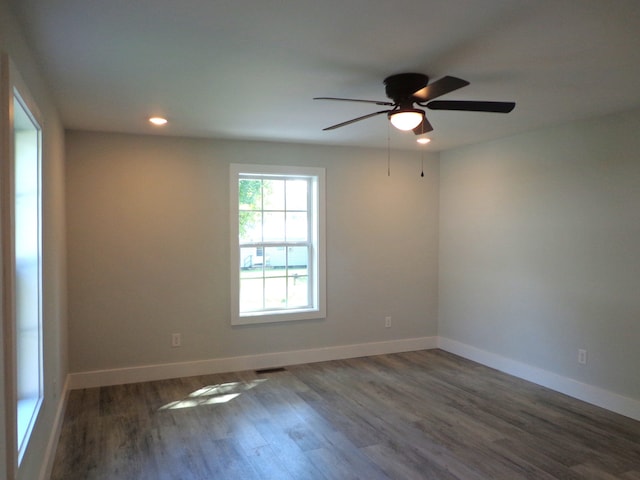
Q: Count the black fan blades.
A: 5